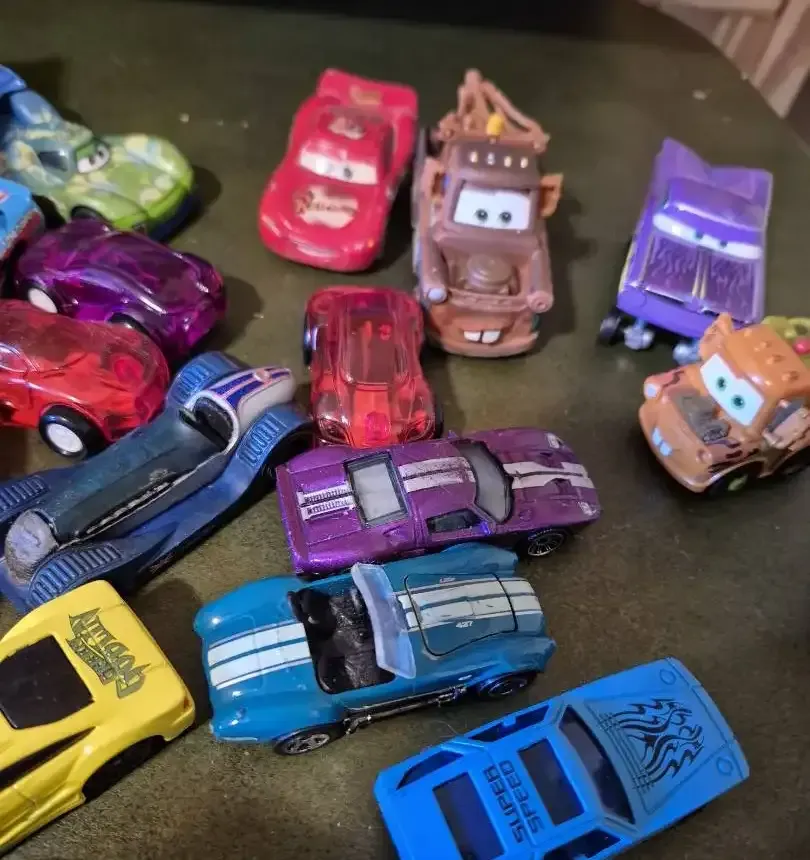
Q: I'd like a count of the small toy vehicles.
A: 14